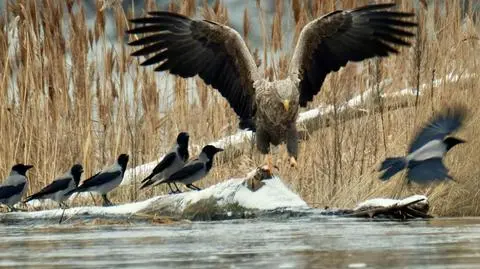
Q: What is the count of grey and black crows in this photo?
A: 6